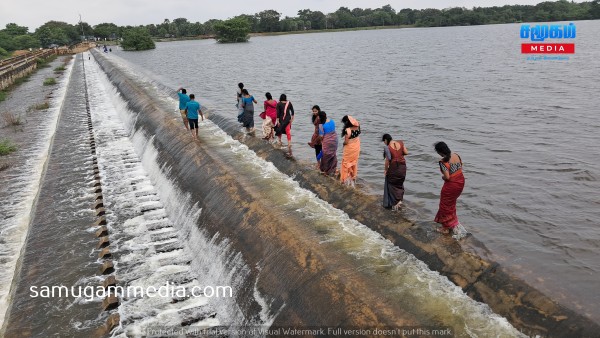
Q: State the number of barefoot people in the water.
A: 11